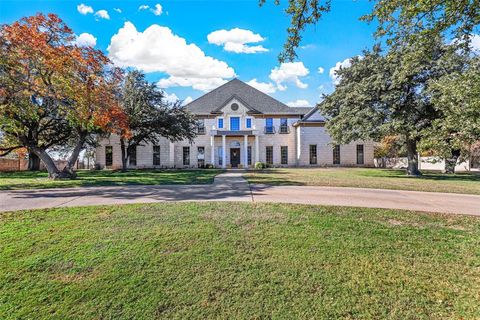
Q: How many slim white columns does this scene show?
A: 4